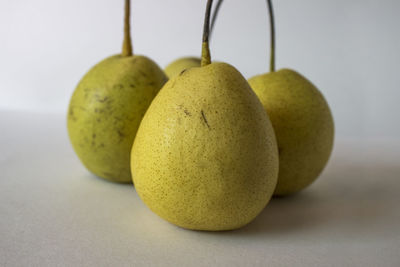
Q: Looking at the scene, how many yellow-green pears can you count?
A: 4